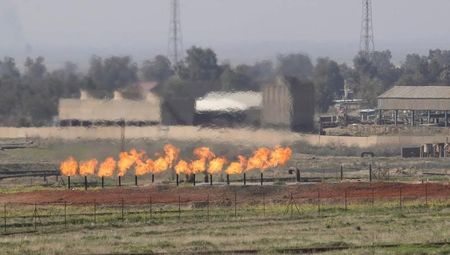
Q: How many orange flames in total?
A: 12